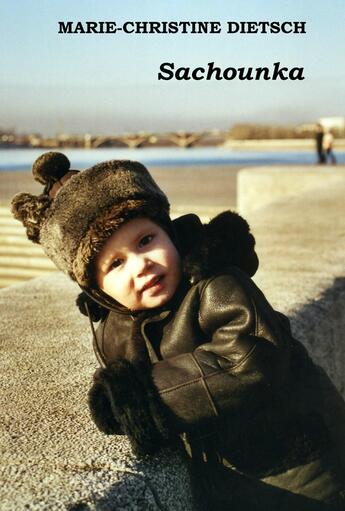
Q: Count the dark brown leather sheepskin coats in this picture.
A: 1